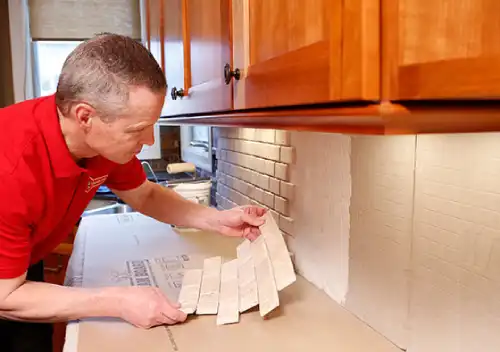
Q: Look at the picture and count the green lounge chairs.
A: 0